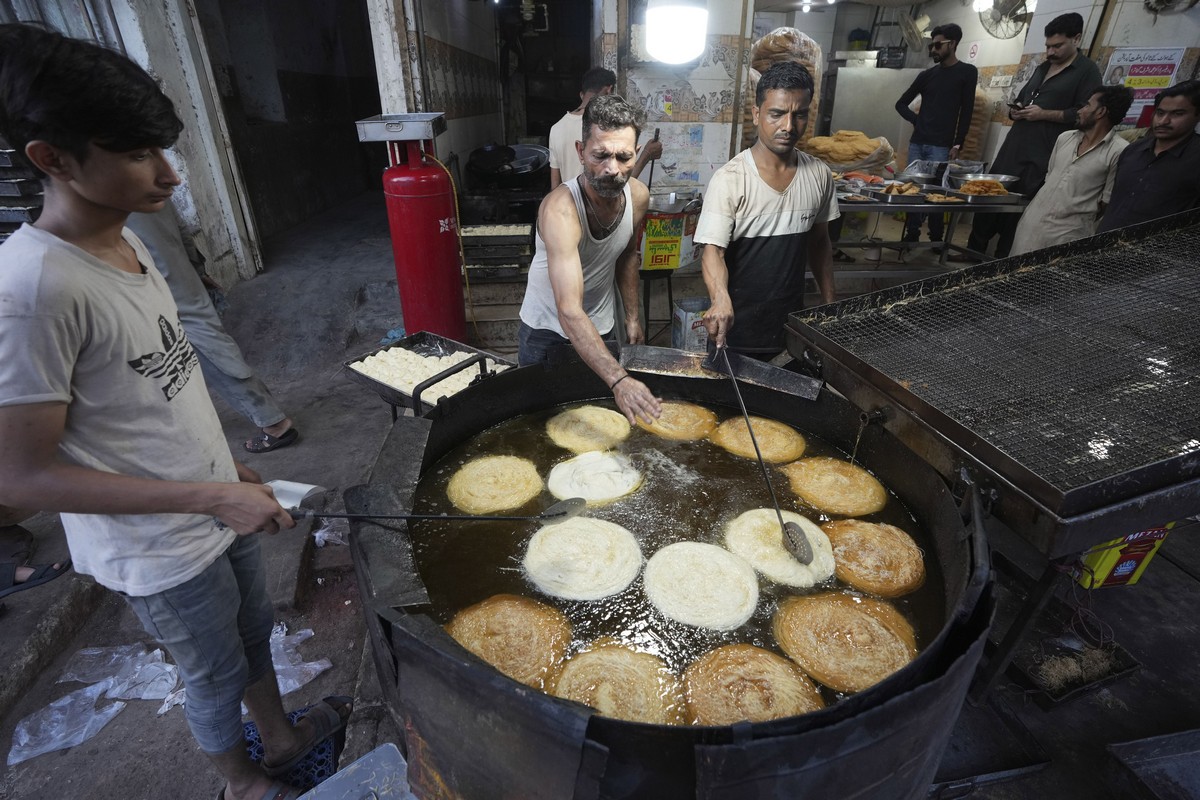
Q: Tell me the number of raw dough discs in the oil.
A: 4